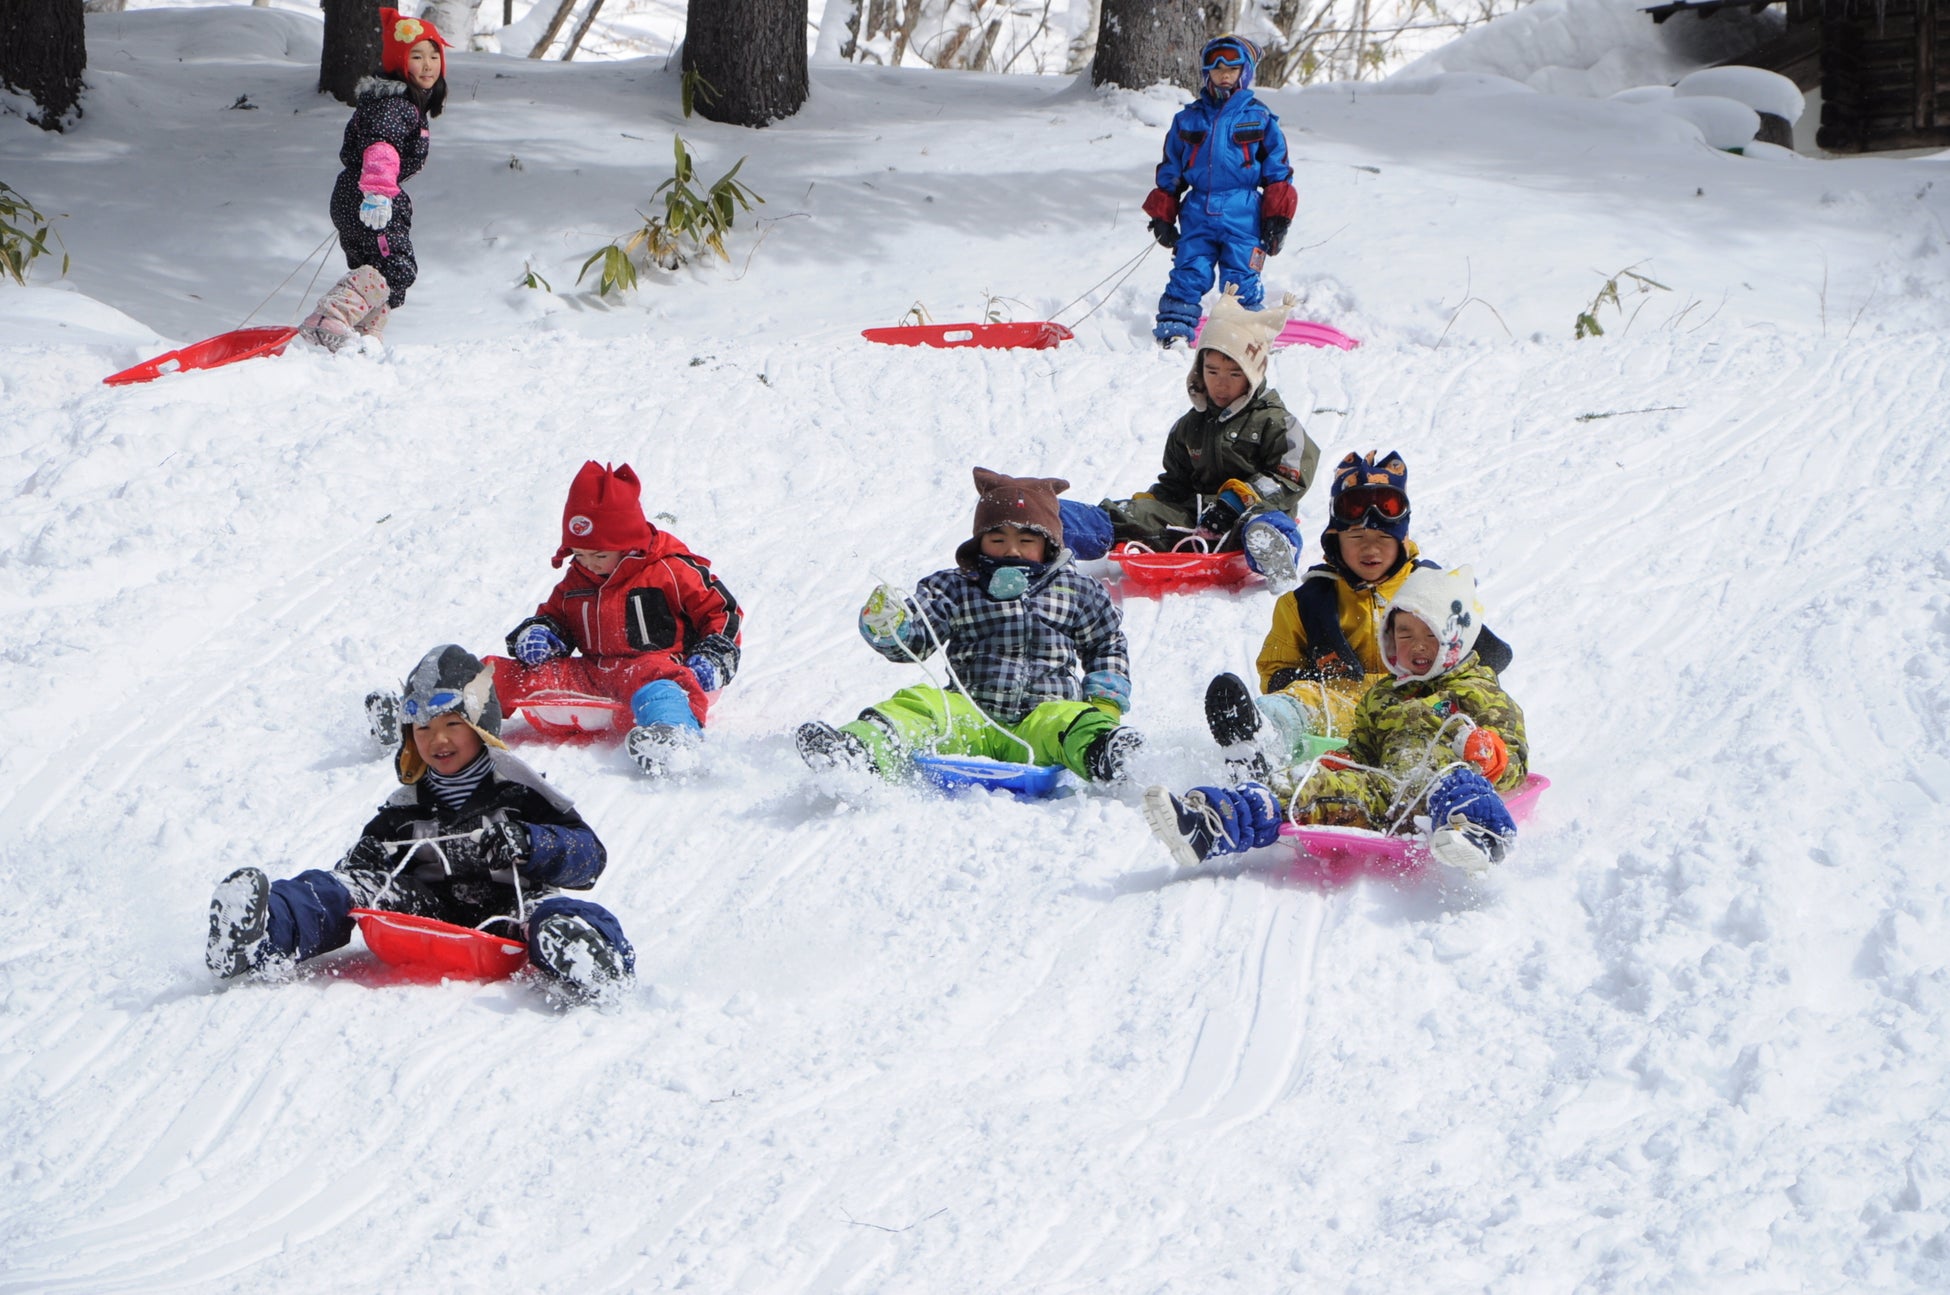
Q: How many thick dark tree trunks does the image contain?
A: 4